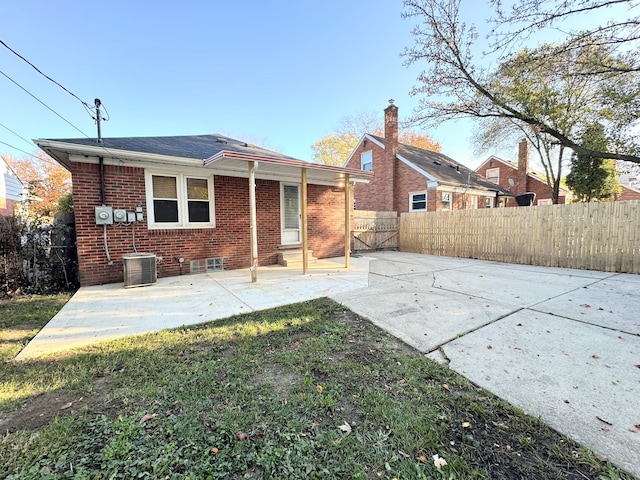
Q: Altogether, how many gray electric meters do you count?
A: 2